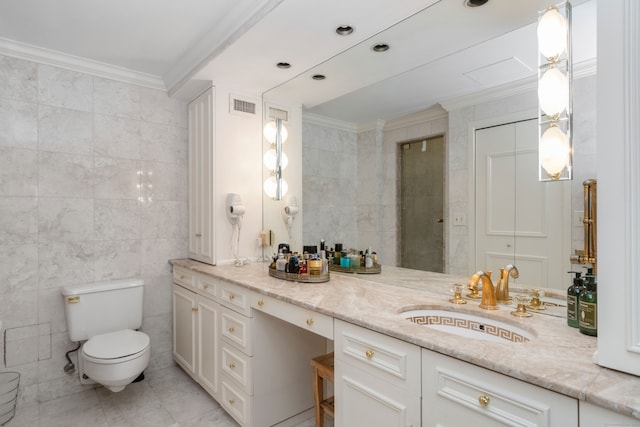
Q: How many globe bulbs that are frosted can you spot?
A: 6